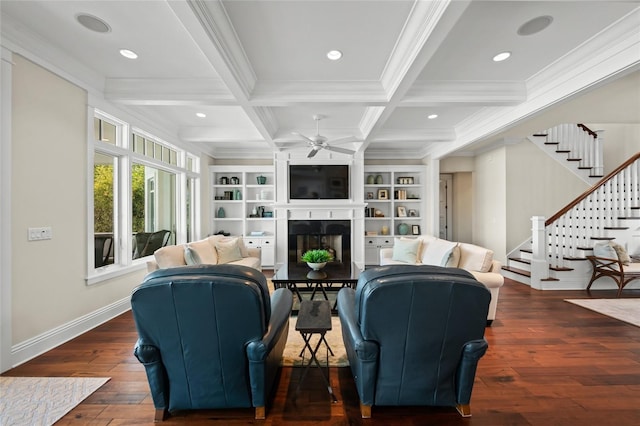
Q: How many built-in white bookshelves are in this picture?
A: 2